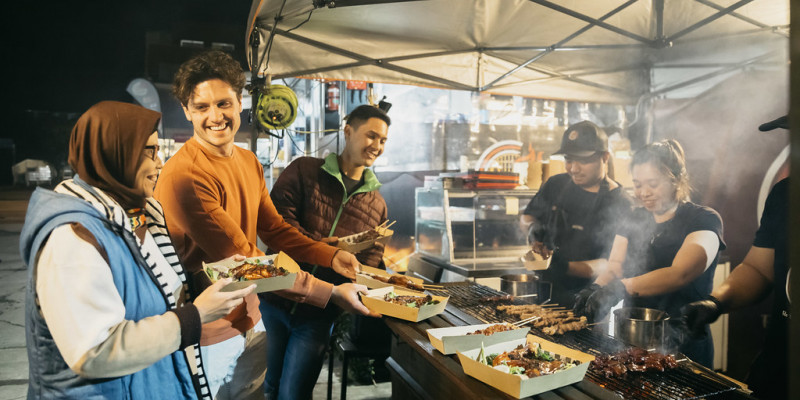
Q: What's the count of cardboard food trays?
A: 7